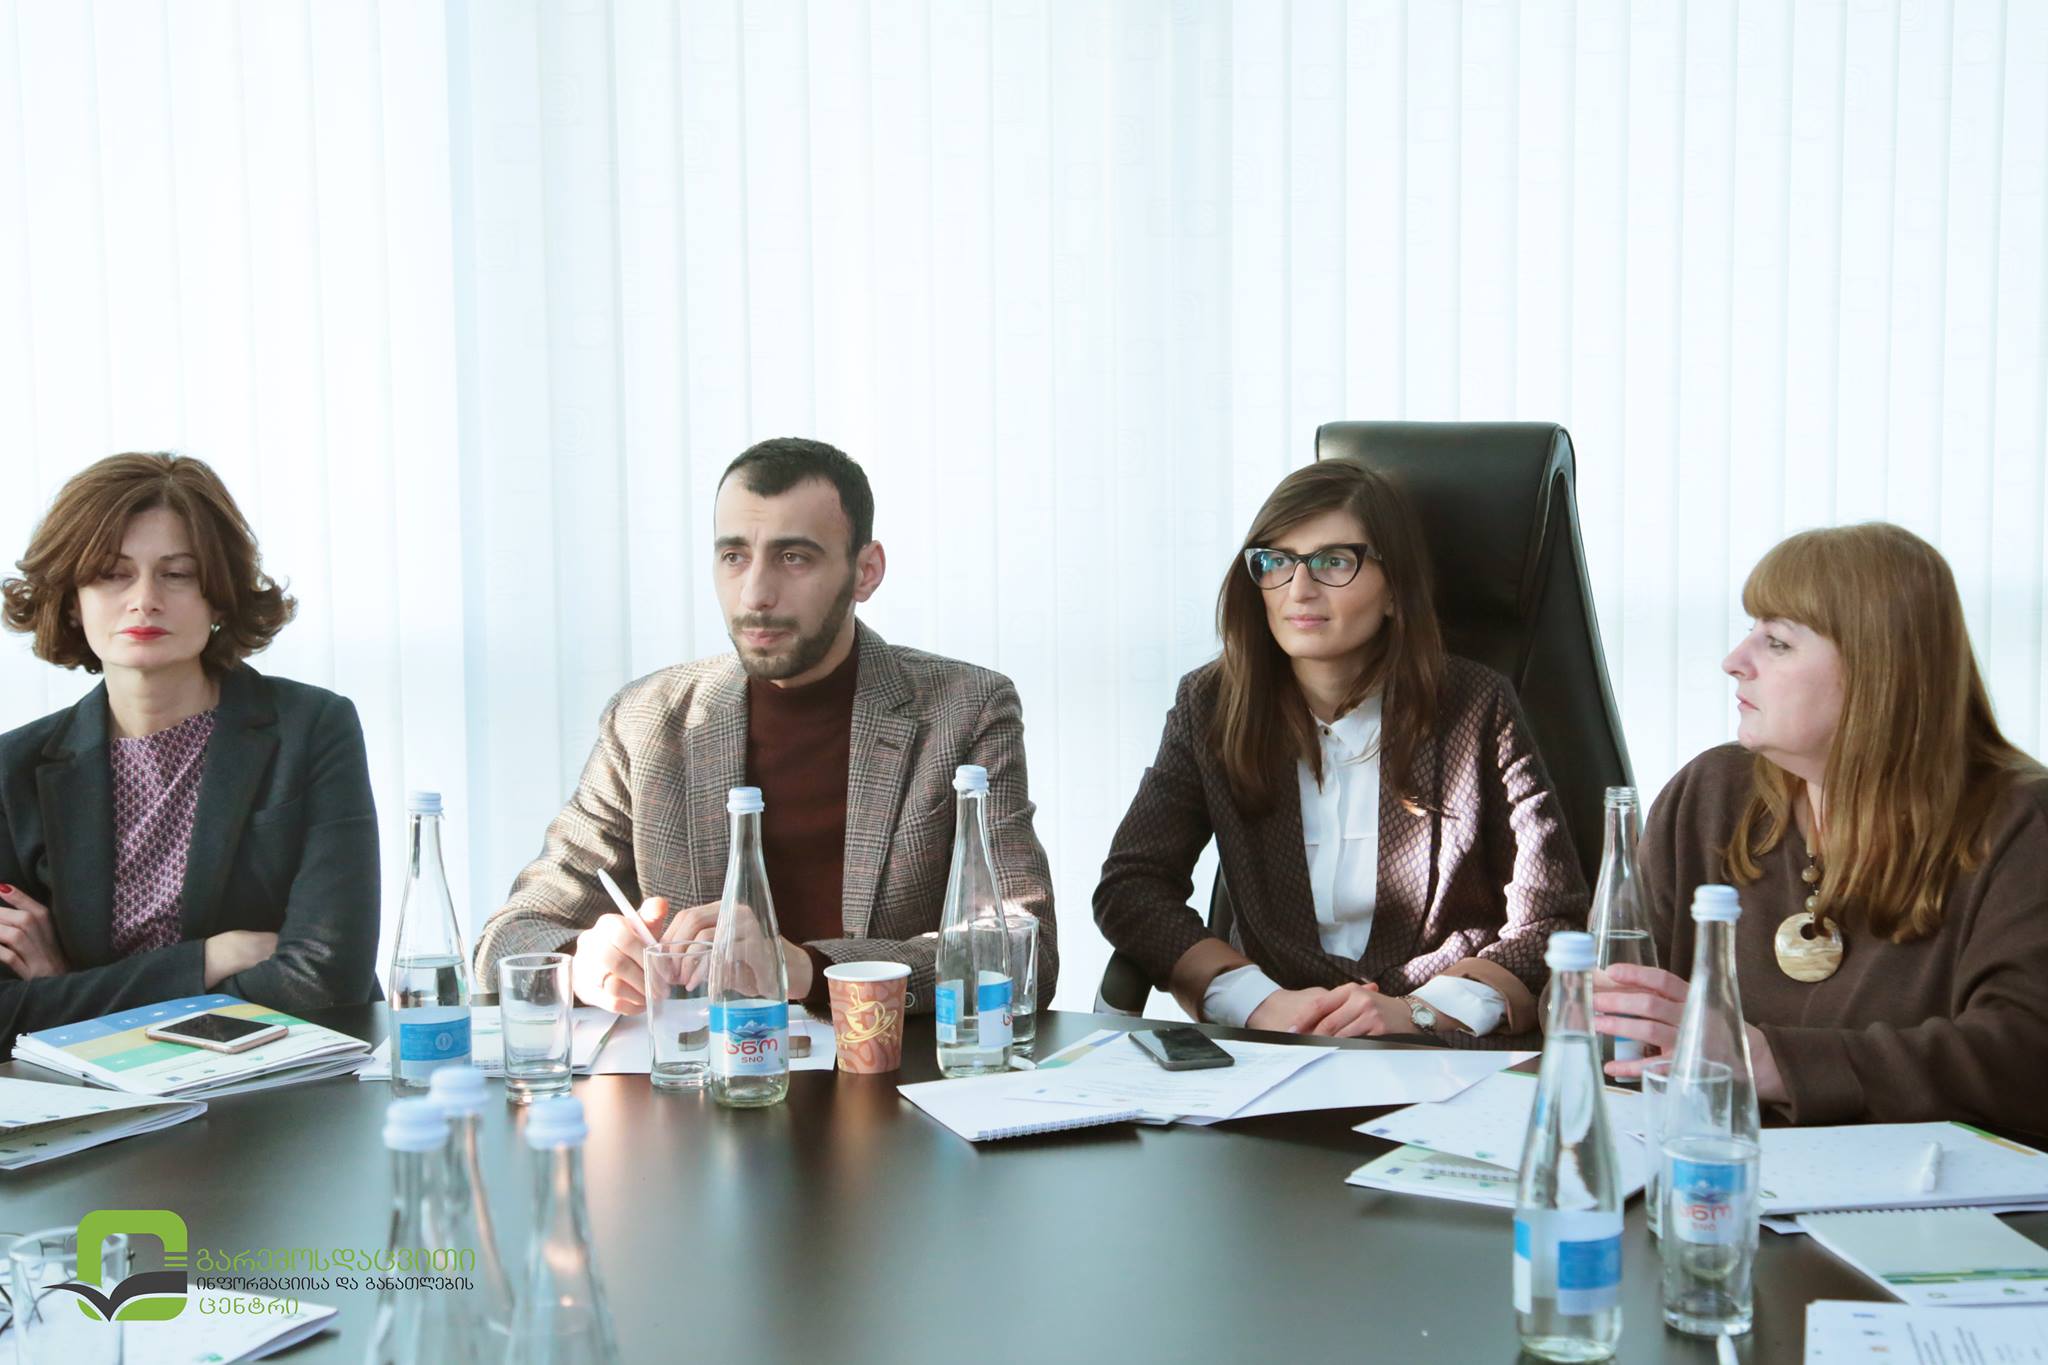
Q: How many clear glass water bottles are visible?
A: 9